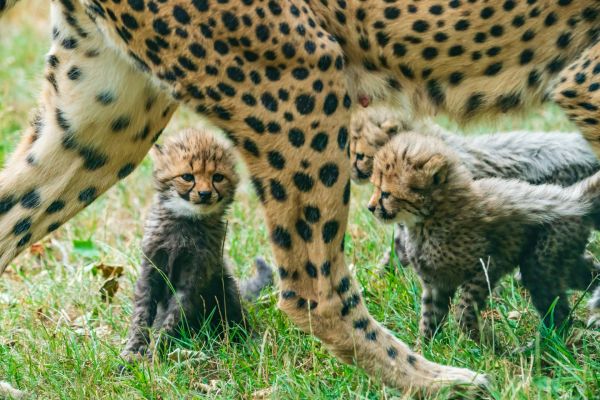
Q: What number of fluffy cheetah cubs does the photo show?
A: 3